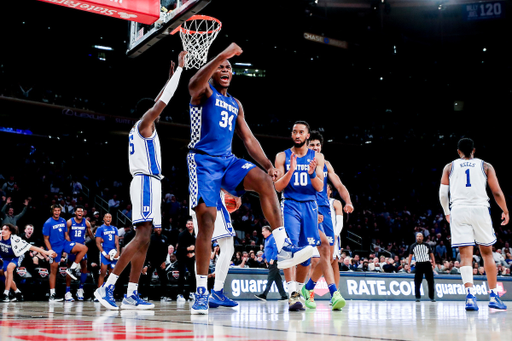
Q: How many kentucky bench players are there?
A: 4